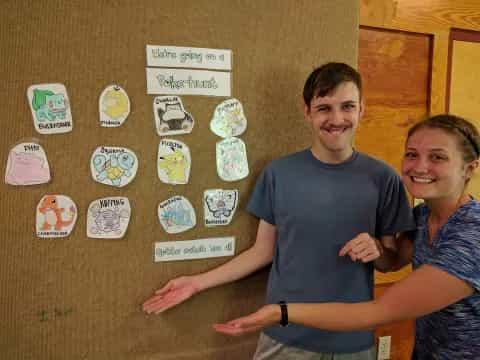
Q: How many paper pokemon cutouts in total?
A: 12